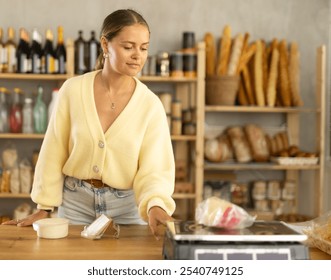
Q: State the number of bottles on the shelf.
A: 13